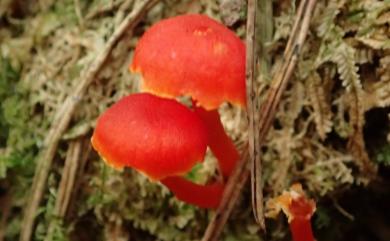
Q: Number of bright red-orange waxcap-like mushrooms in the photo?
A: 3